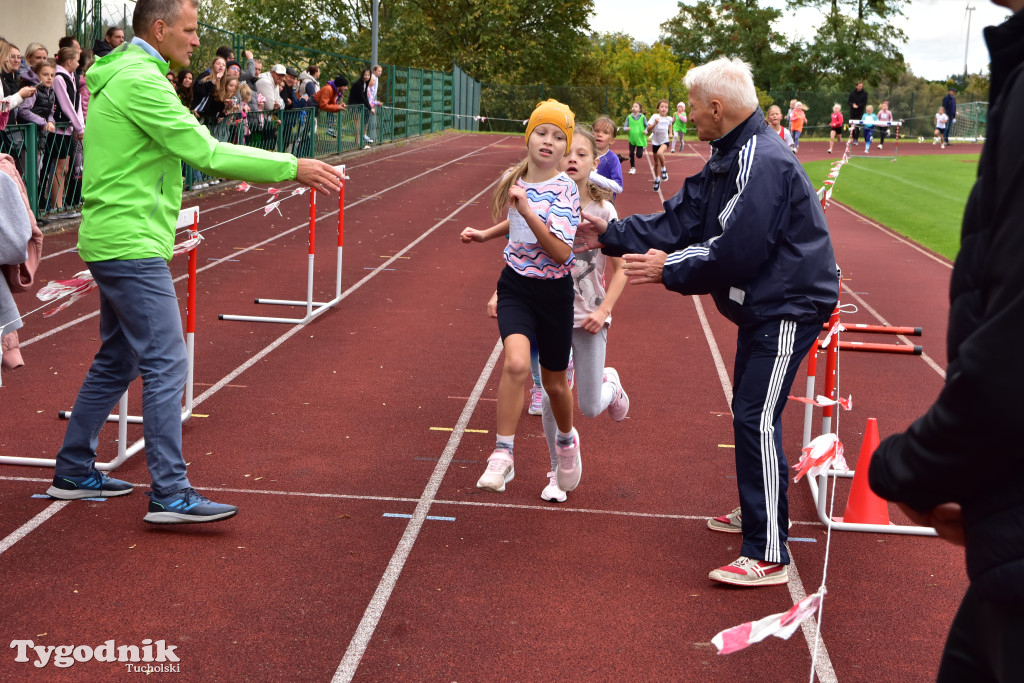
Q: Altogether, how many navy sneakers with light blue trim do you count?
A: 2